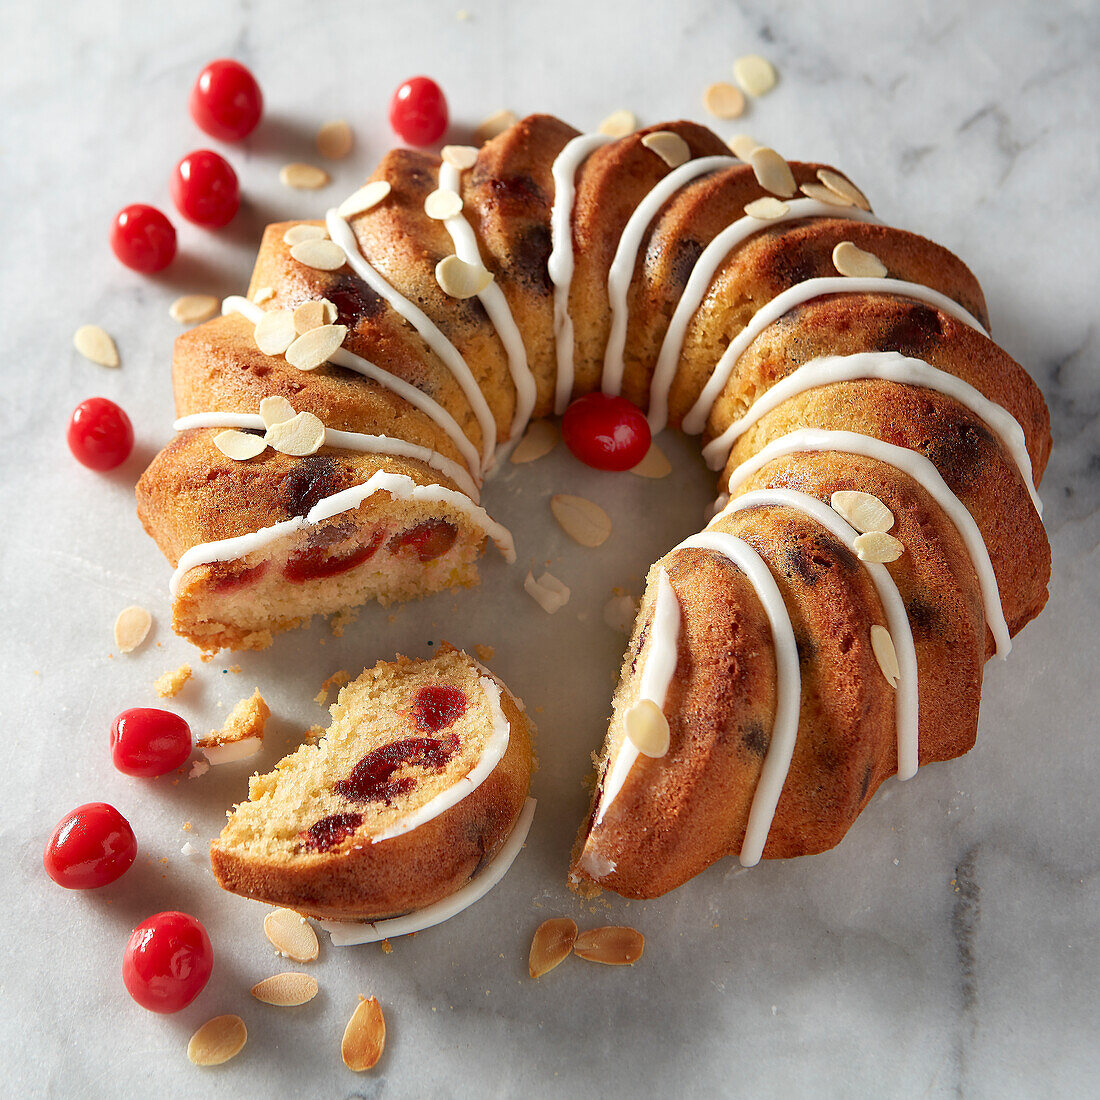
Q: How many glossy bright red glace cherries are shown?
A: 9